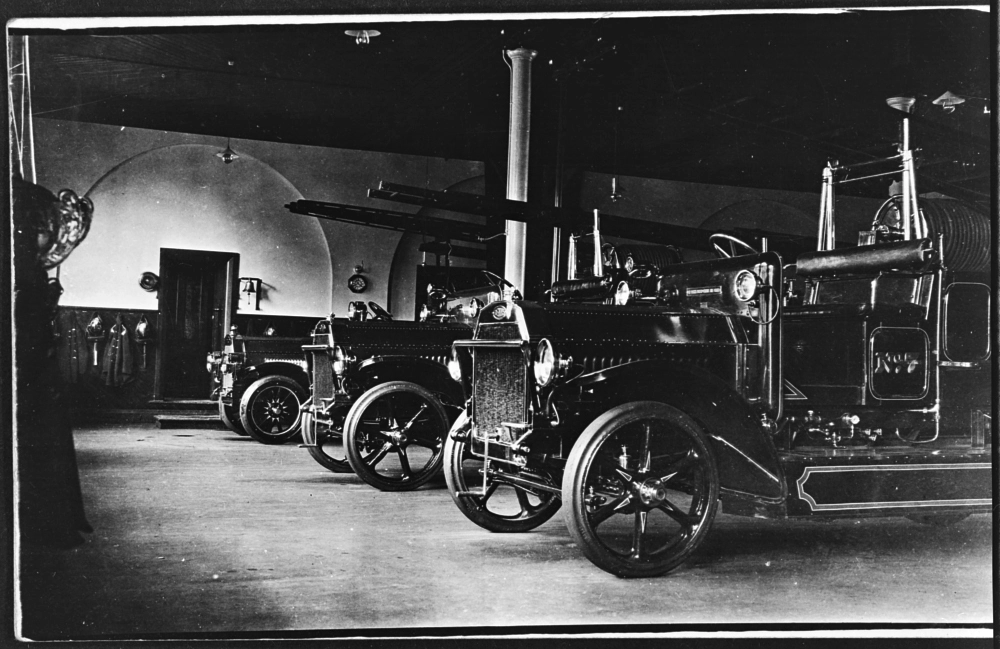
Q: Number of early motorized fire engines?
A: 3